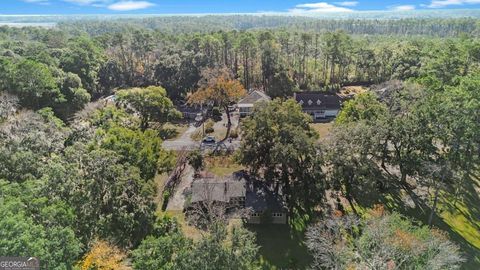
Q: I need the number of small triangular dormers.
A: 3